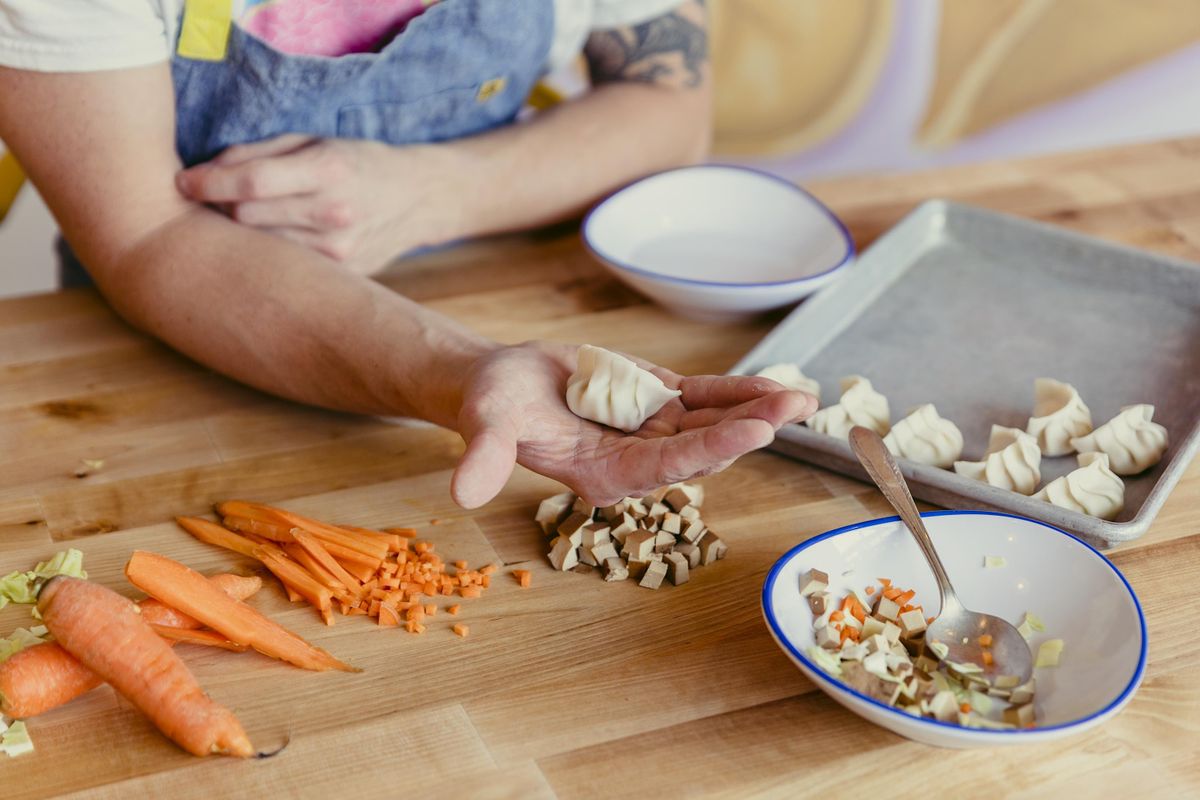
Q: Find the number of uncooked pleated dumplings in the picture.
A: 8